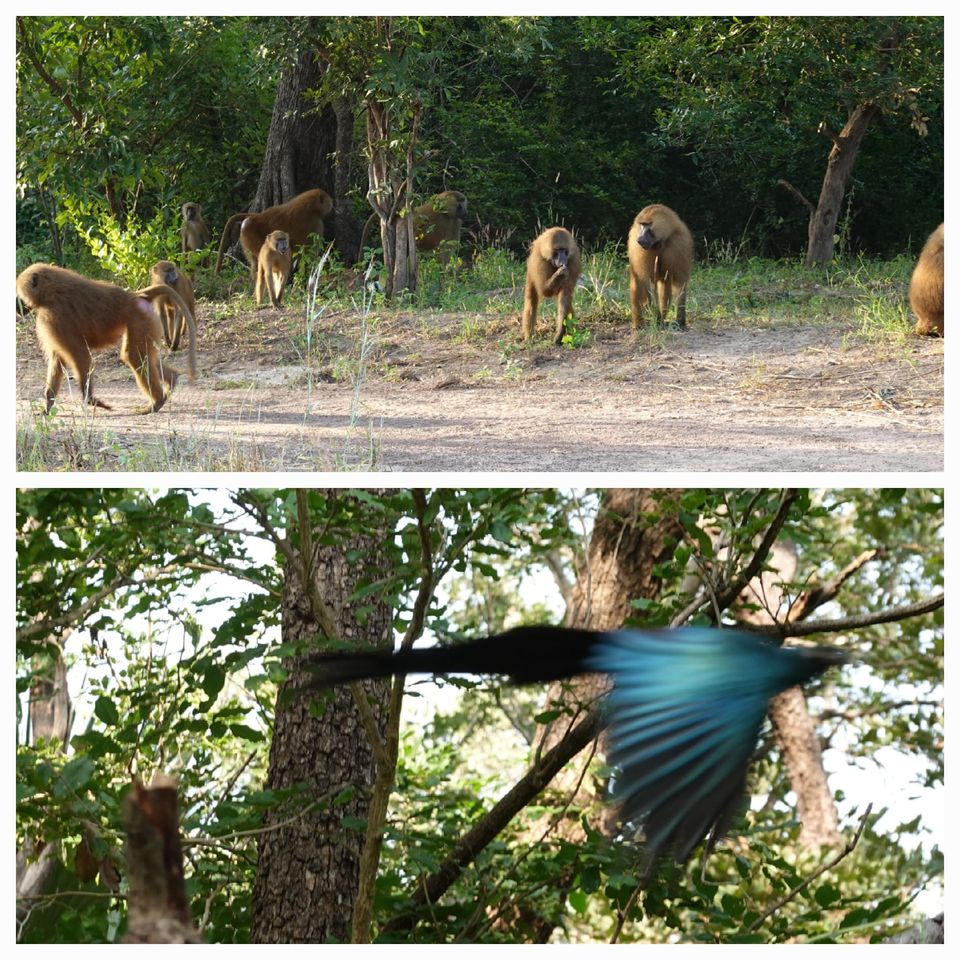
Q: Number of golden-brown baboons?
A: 9